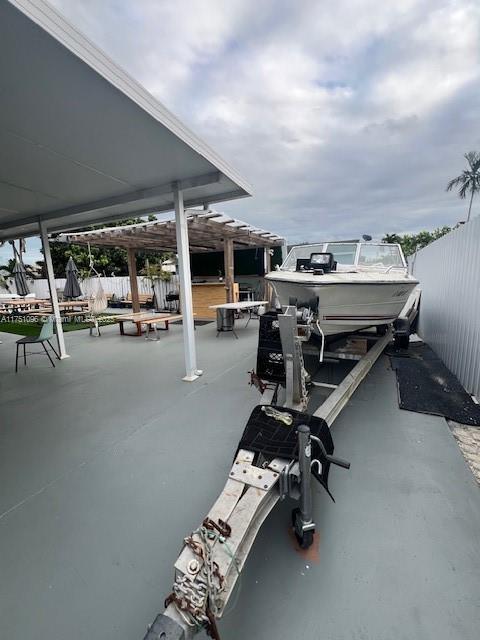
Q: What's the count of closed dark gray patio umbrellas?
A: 2